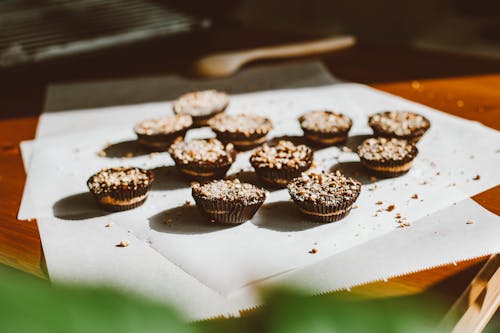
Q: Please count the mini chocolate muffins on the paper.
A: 11